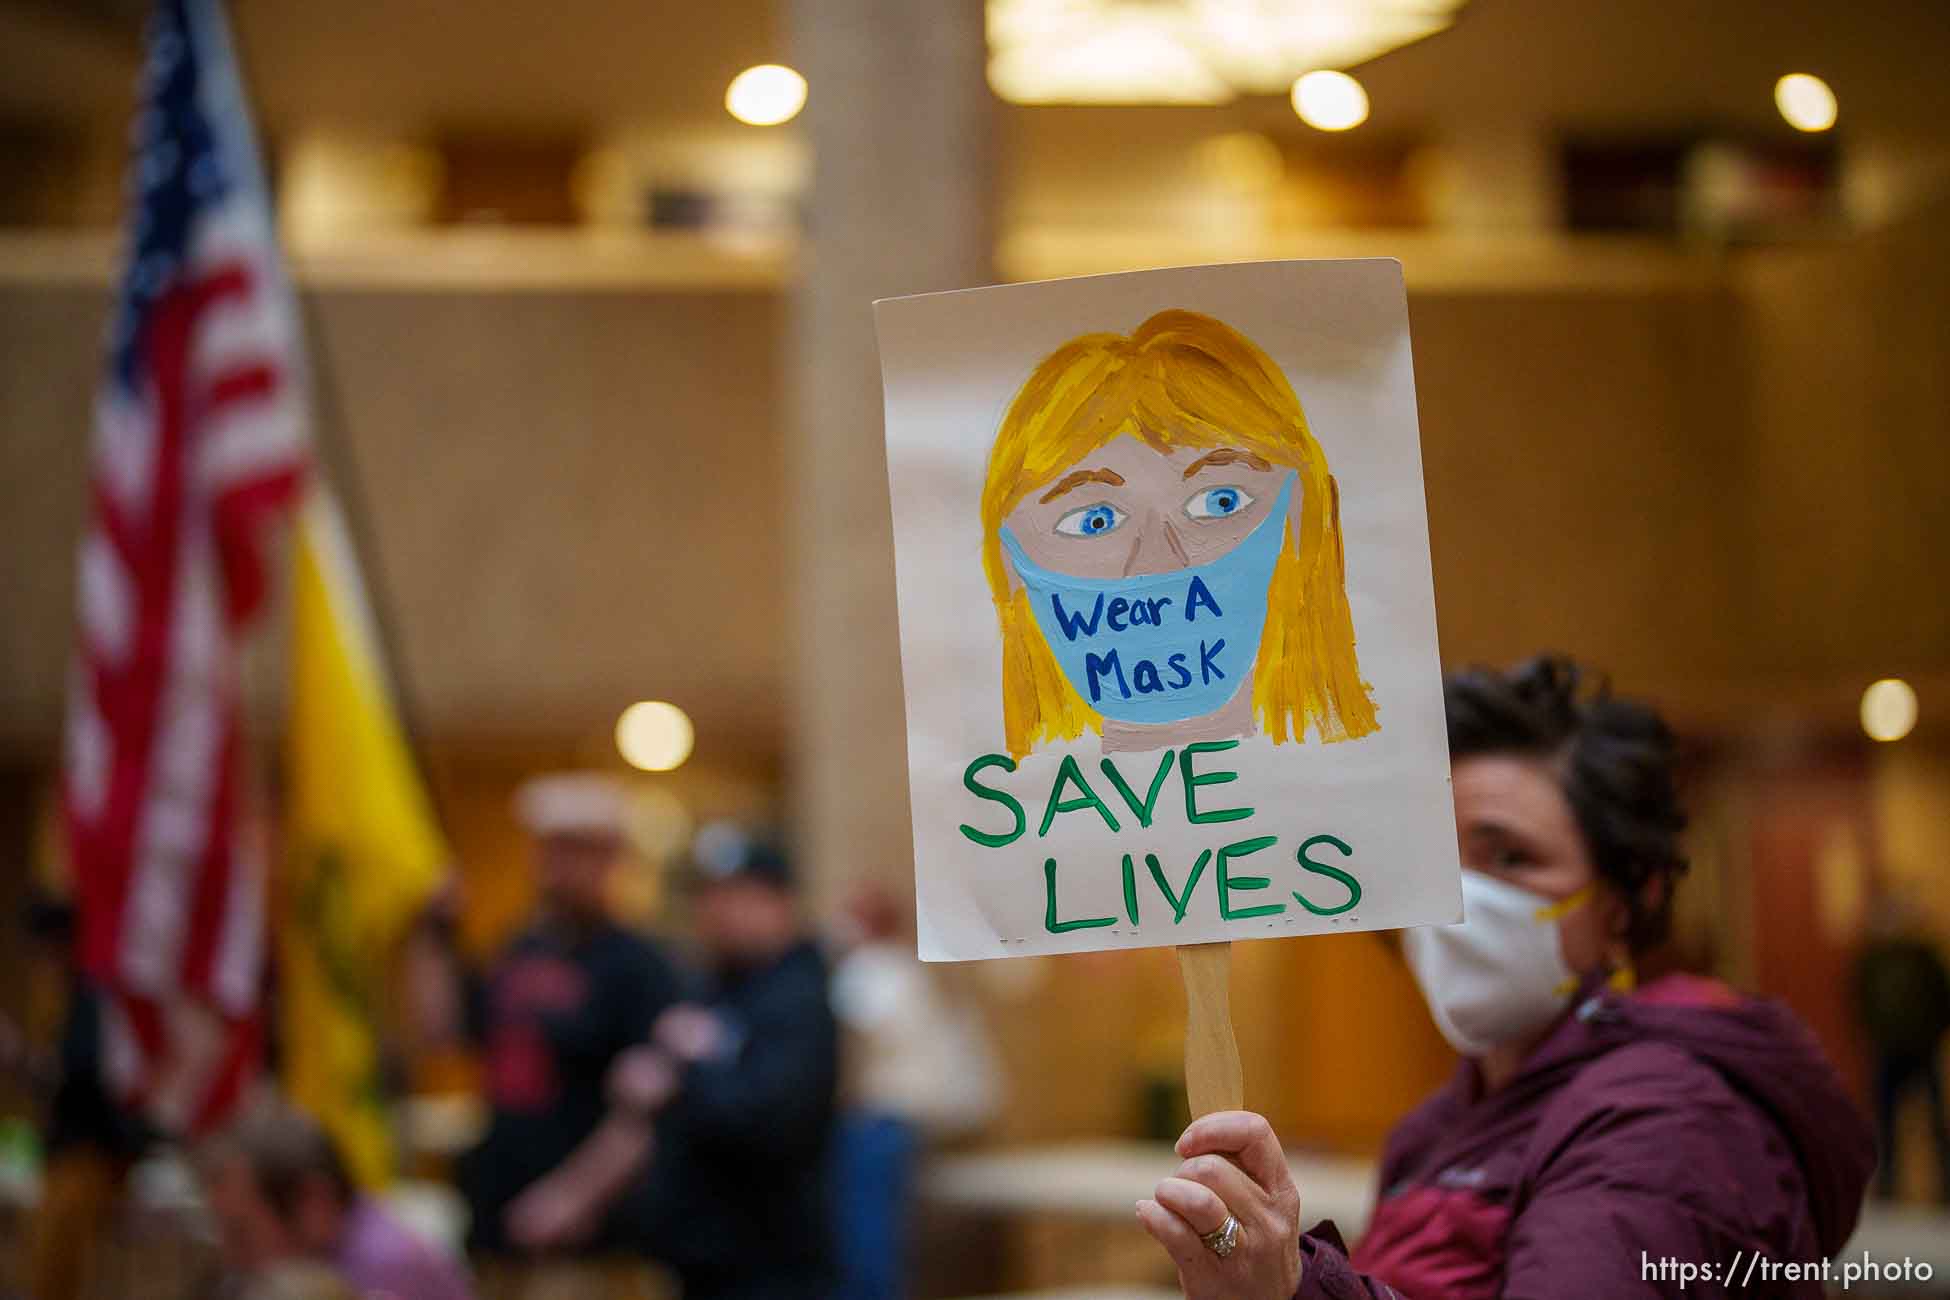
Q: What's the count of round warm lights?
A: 5